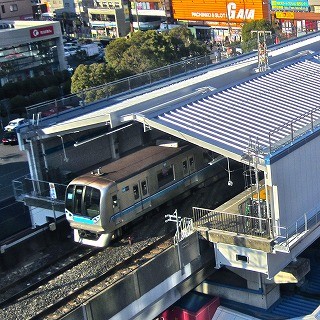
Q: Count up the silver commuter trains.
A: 1